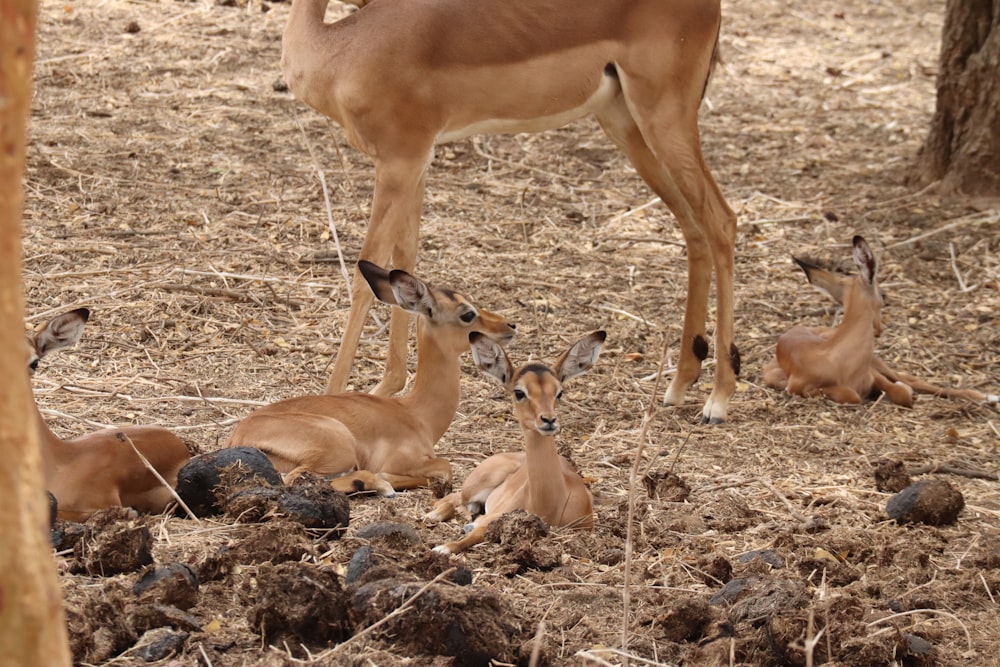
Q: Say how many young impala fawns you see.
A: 4